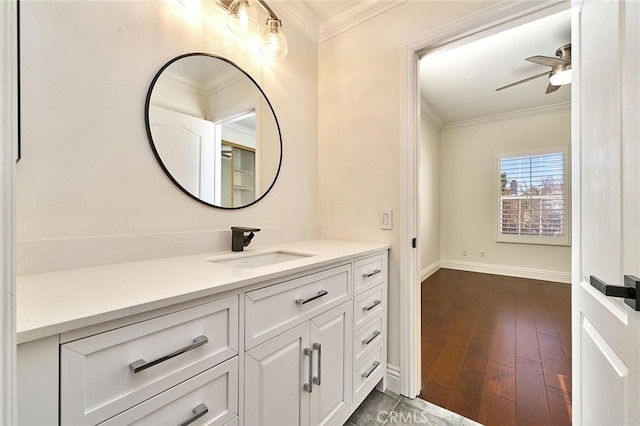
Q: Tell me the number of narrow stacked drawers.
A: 4